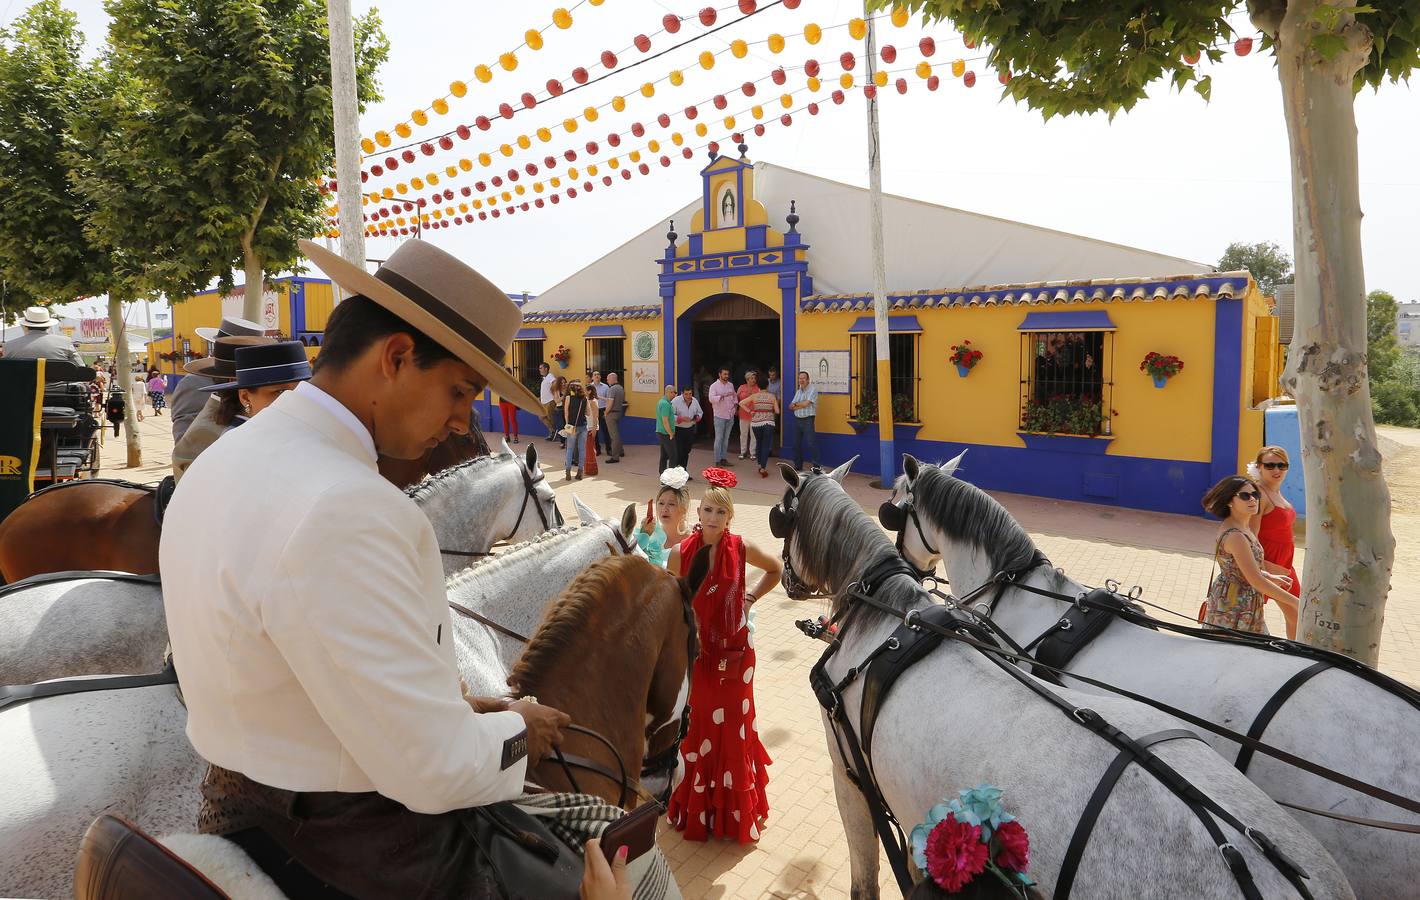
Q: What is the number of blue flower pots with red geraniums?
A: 3